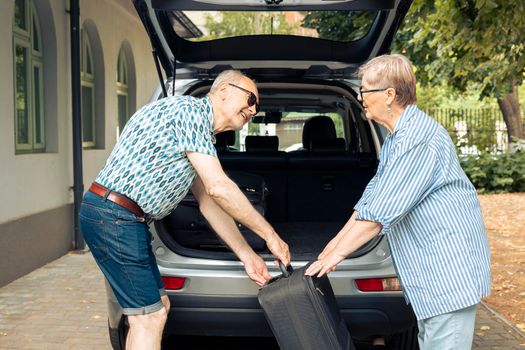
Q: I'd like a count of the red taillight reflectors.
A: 2